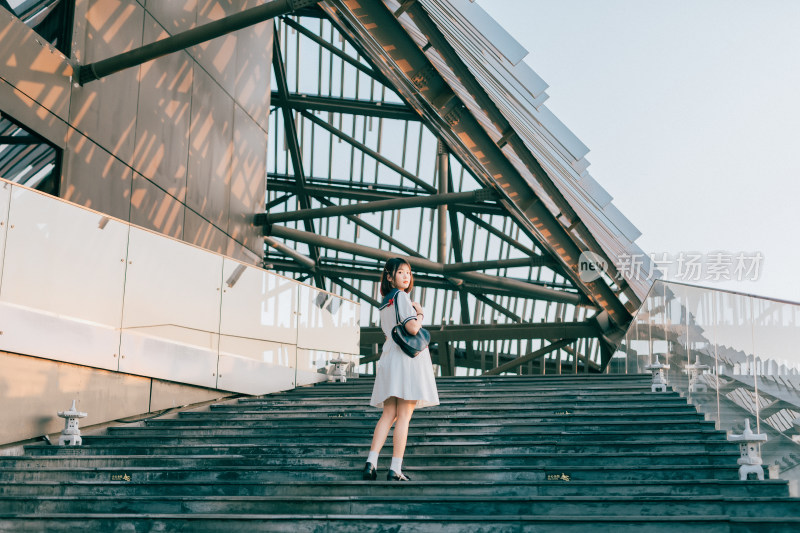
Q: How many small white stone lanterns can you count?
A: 4